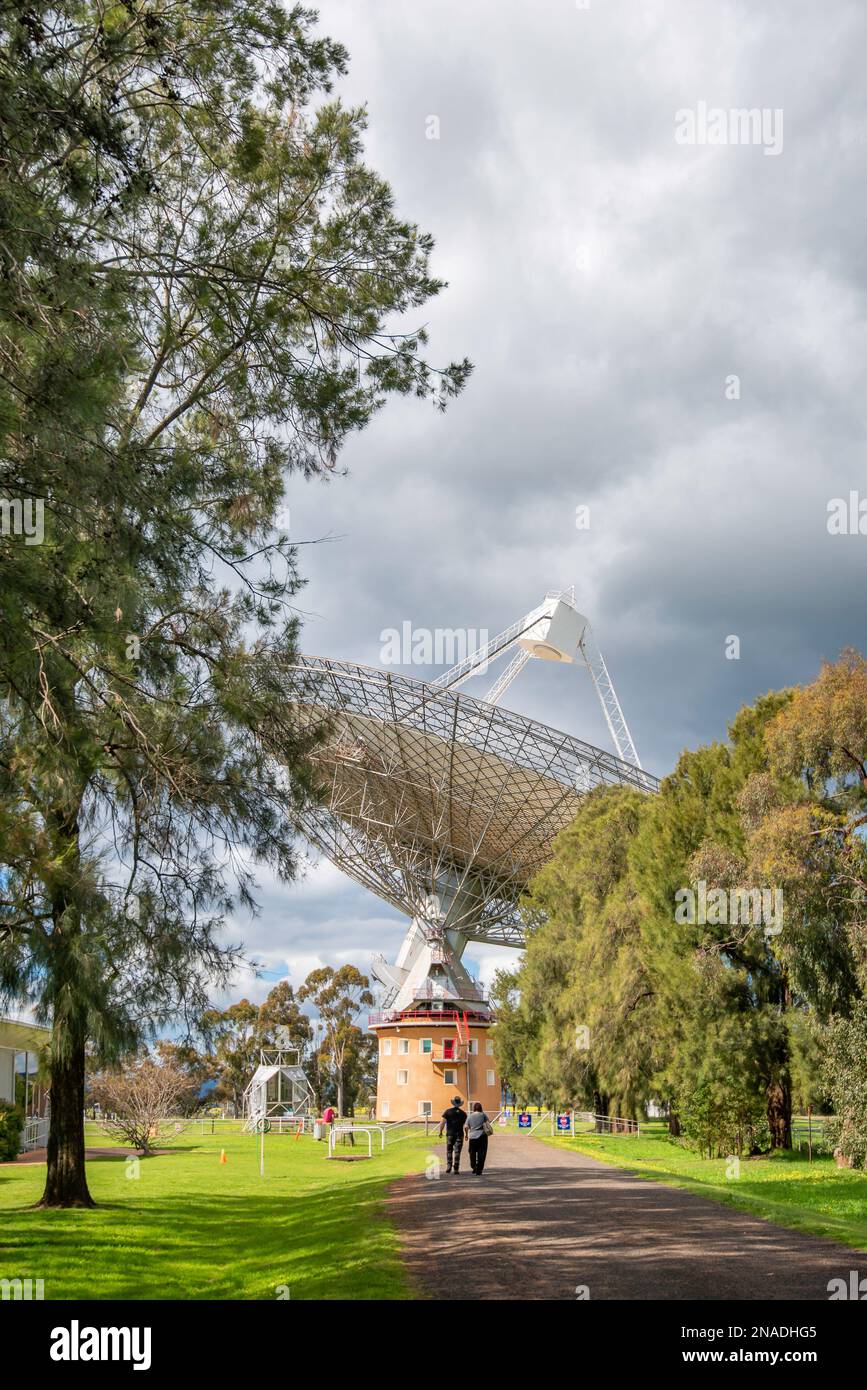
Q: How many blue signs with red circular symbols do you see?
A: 2